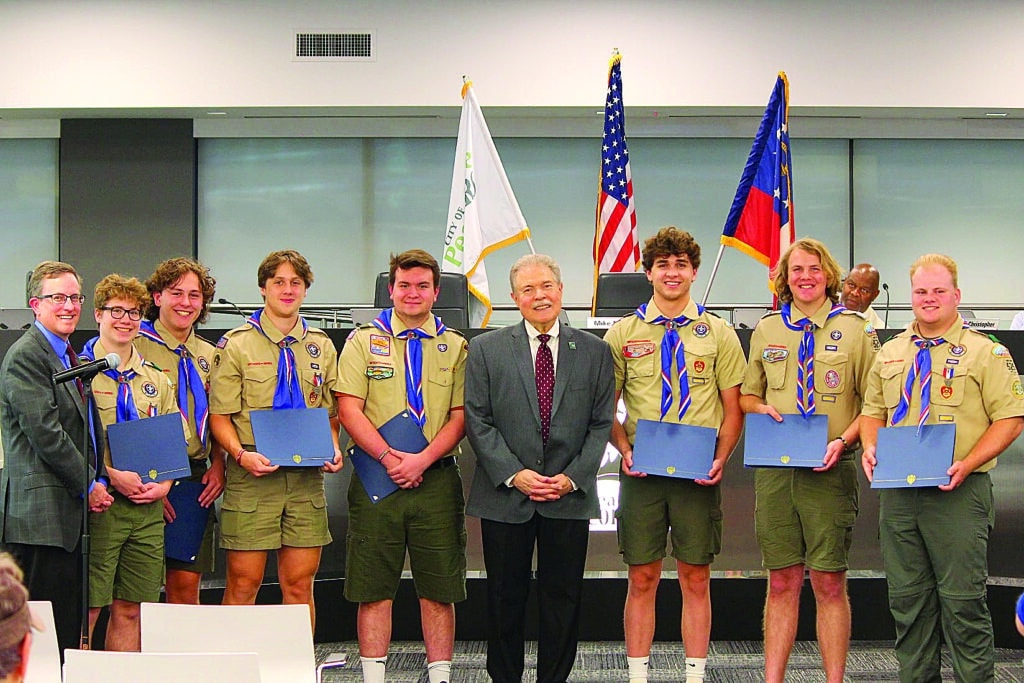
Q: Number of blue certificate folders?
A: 7